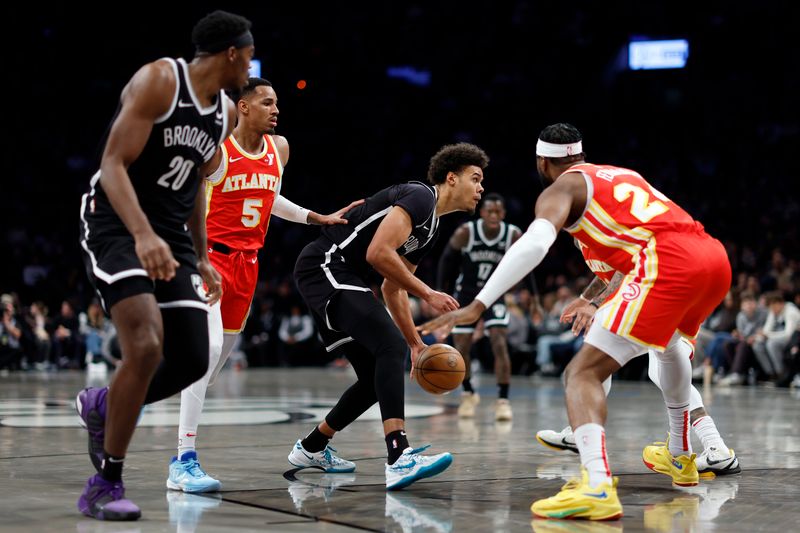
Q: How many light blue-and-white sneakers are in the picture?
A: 3